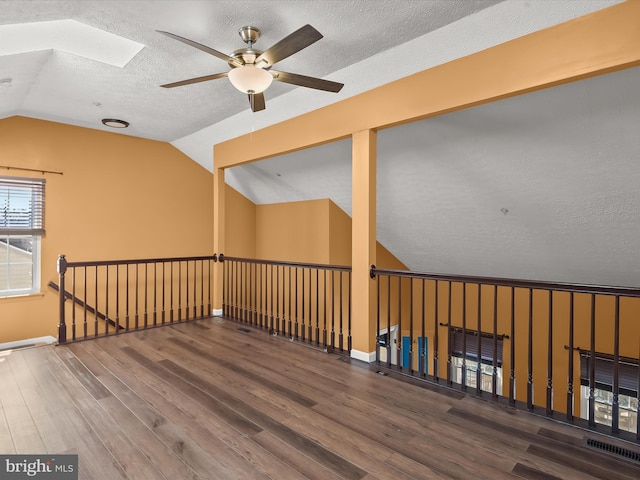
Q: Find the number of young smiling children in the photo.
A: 0